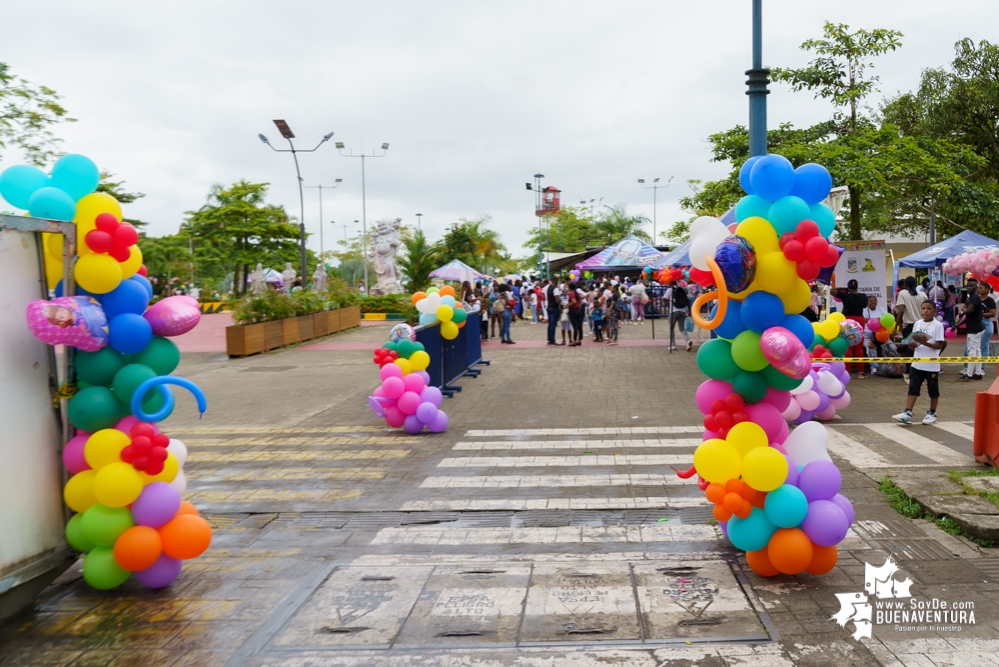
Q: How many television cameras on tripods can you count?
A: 0